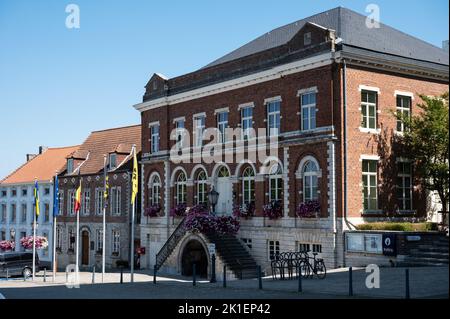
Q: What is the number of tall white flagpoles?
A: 5